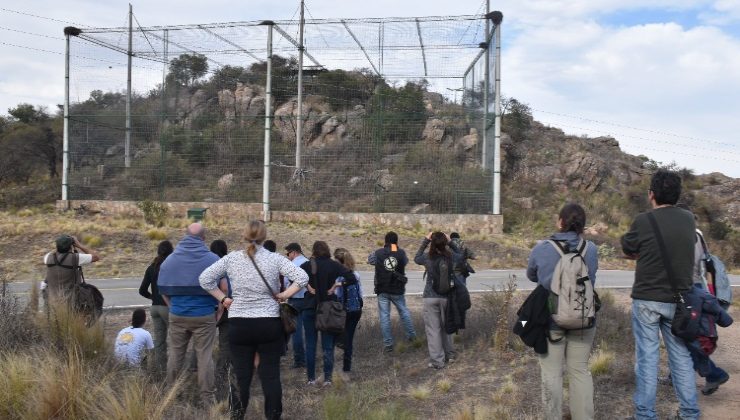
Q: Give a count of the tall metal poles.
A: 6